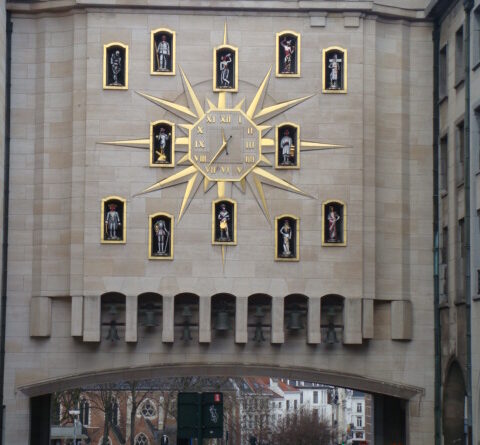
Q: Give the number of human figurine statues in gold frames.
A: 12